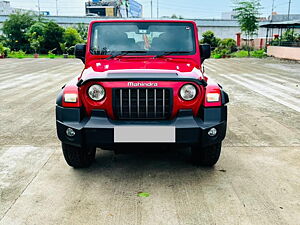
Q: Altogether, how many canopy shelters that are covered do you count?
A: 1